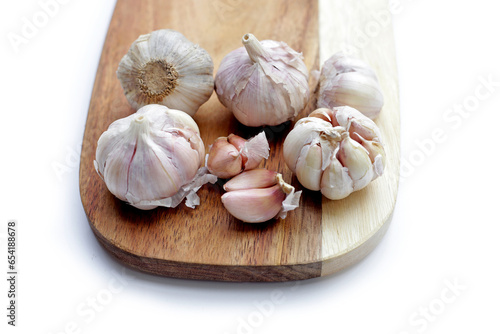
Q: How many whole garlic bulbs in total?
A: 5